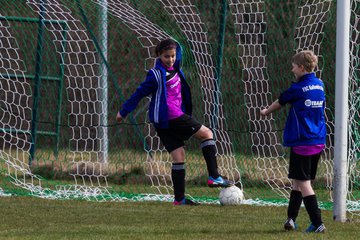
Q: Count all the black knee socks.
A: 4